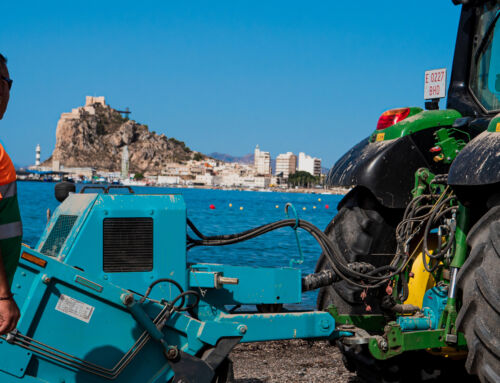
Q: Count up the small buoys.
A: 8